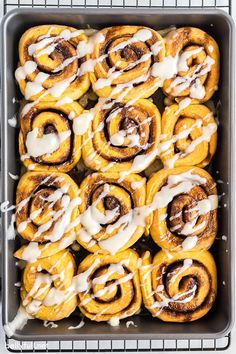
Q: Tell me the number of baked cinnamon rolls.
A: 12